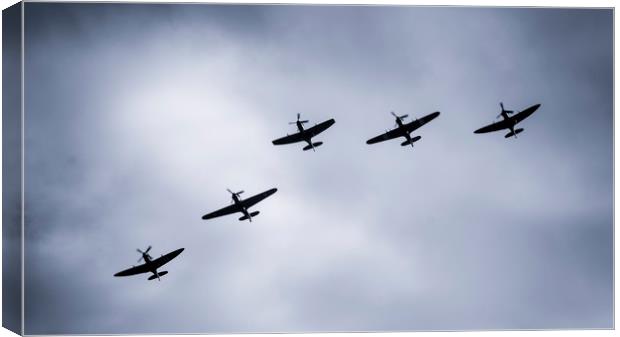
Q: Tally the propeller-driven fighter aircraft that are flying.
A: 5